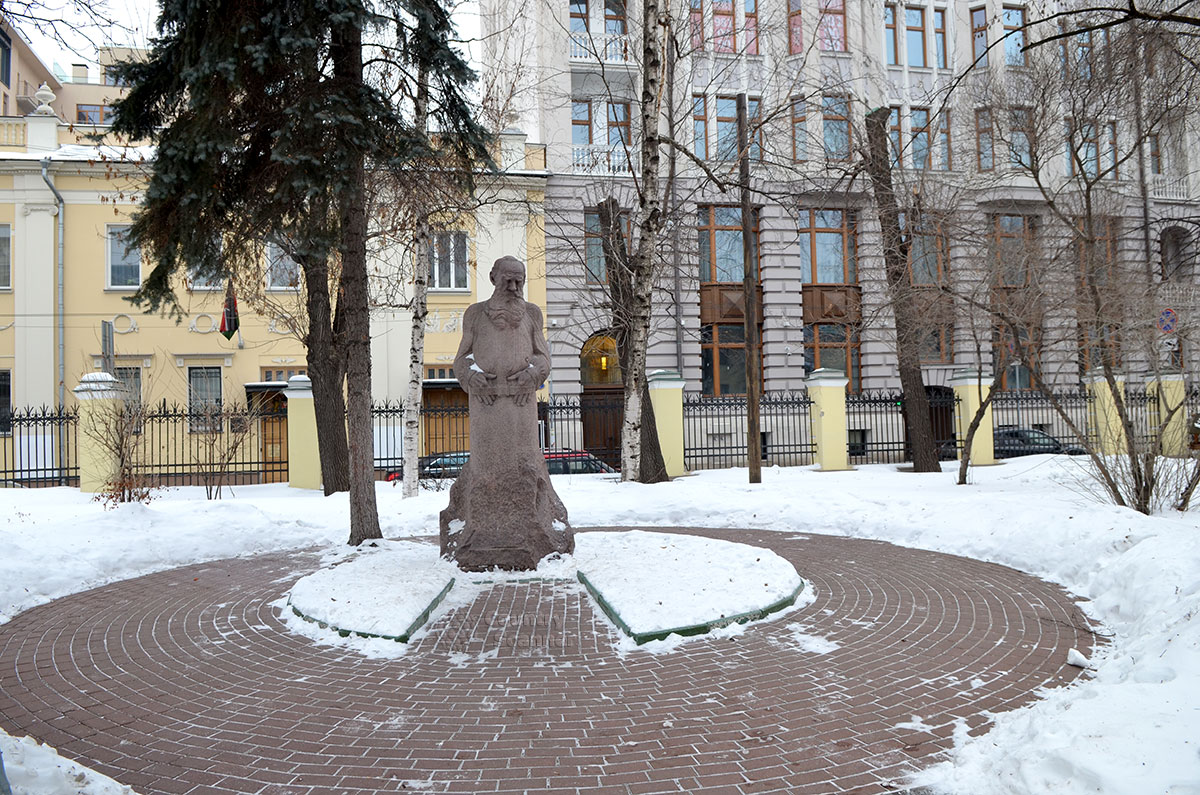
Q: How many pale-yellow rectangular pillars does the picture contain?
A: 7